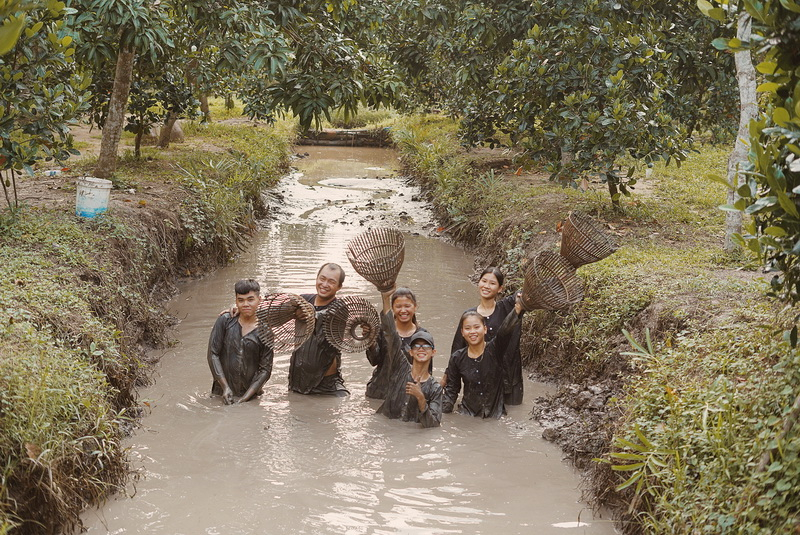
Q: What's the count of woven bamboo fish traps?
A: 5